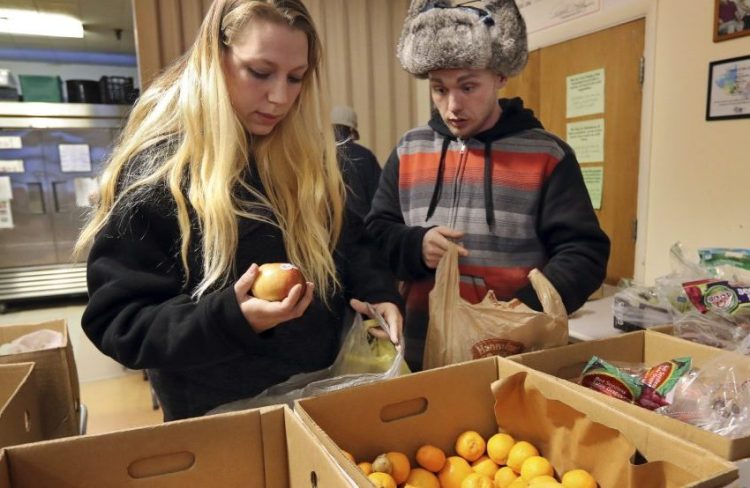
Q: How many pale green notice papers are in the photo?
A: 3